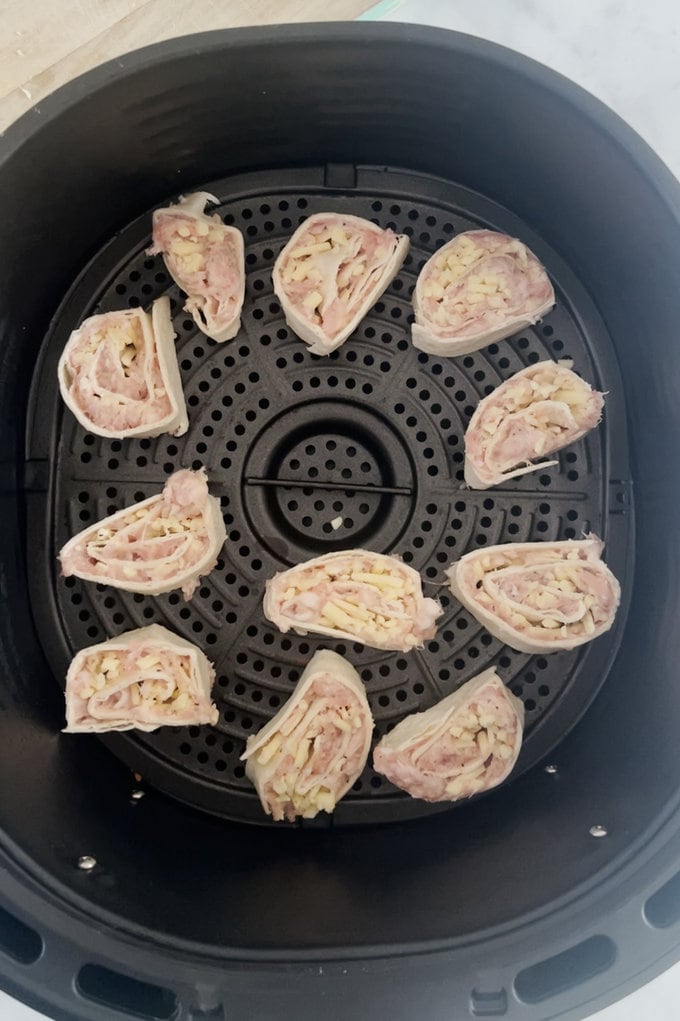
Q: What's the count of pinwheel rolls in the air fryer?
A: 11